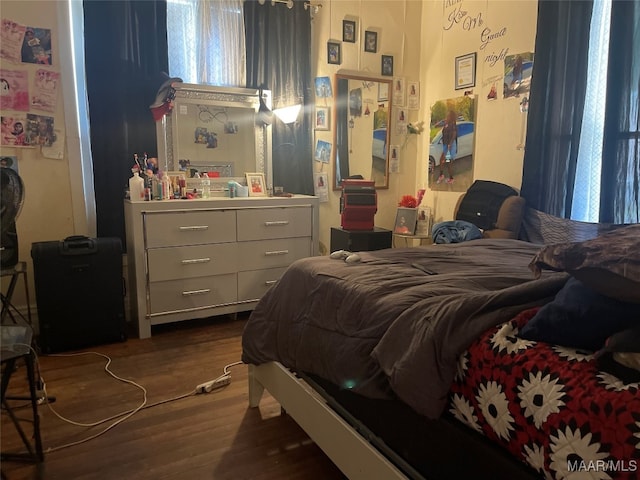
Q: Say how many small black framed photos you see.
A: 4